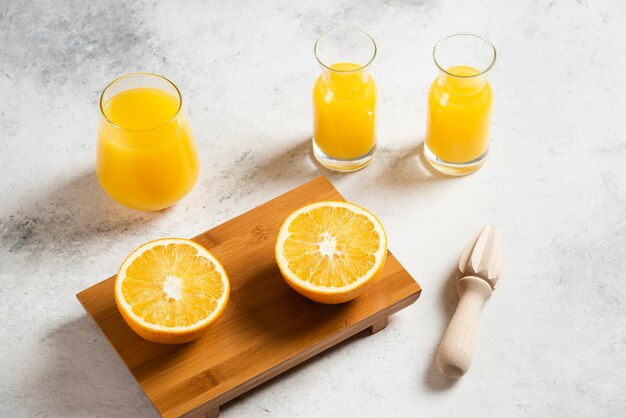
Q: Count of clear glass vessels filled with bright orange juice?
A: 3